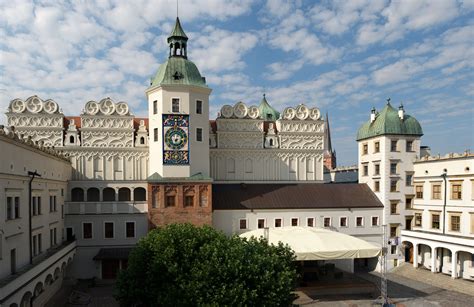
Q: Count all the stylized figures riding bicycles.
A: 0